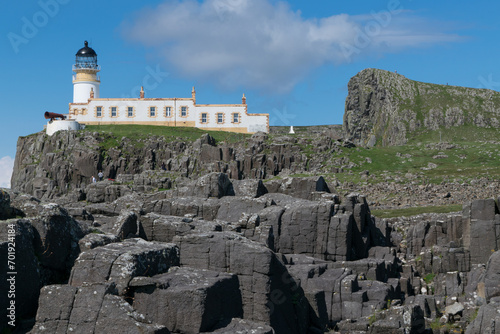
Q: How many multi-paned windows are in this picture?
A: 9